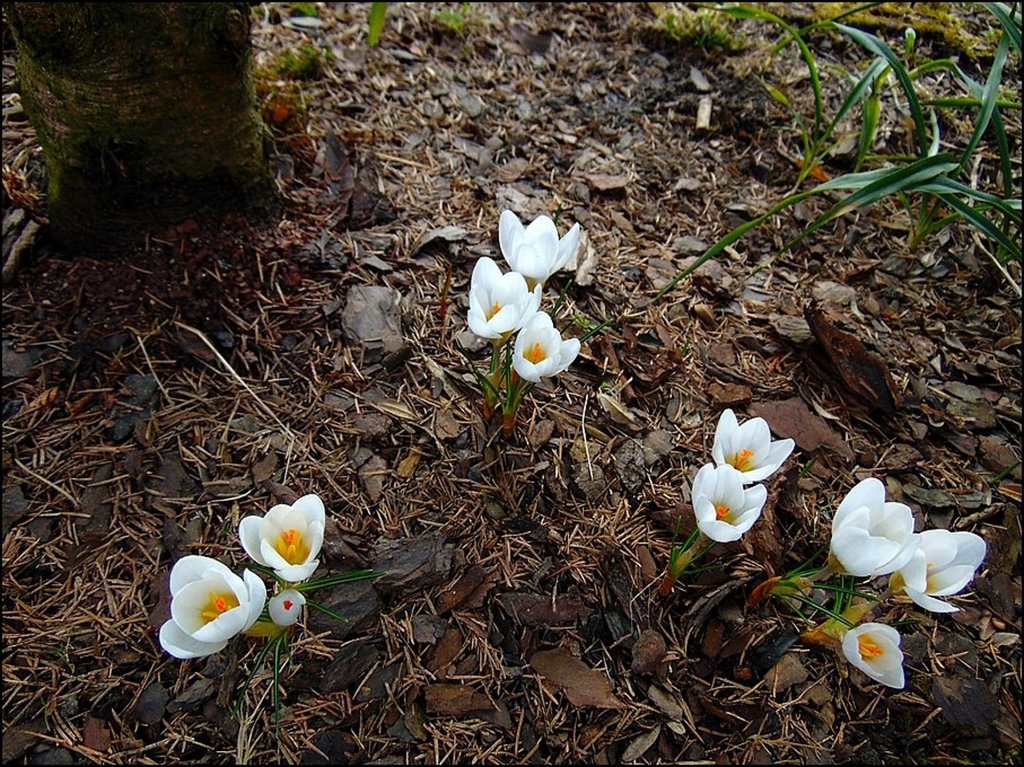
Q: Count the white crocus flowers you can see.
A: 11